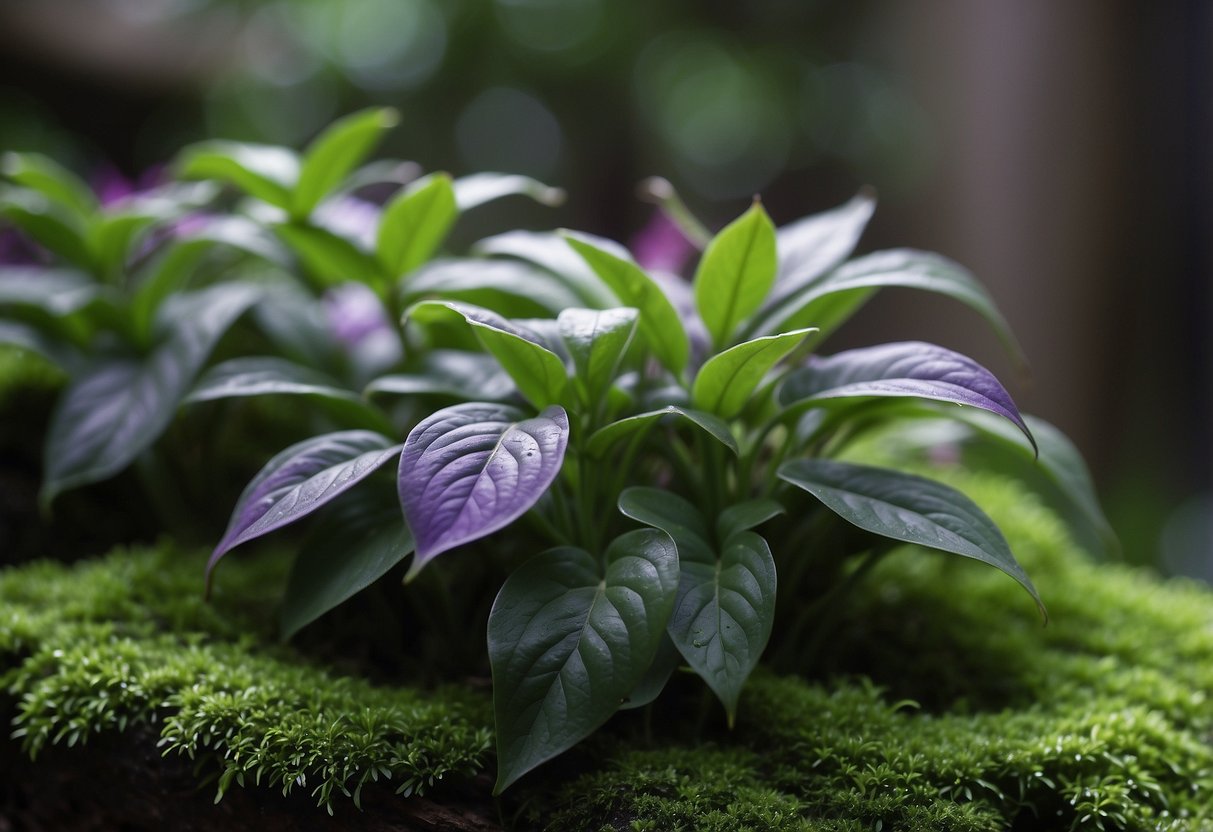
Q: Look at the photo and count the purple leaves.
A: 3